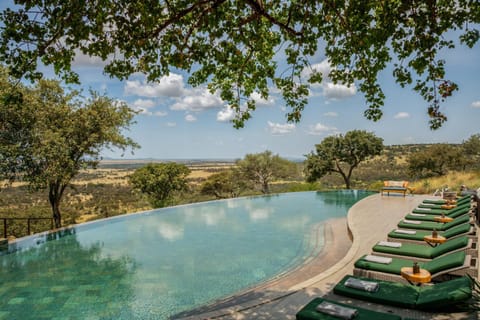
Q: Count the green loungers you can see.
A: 10